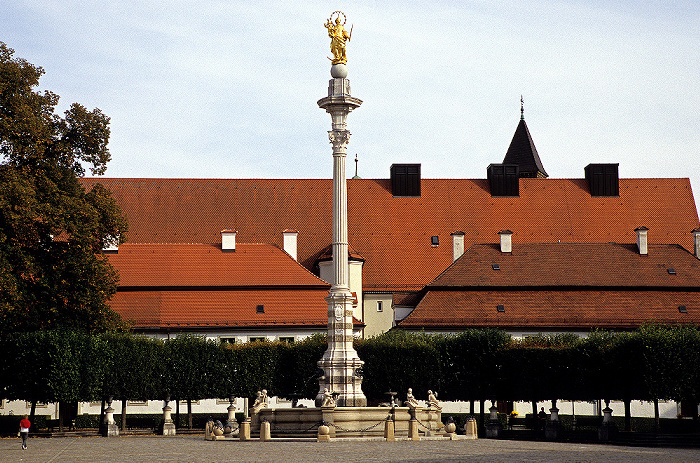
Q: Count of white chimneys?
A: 7